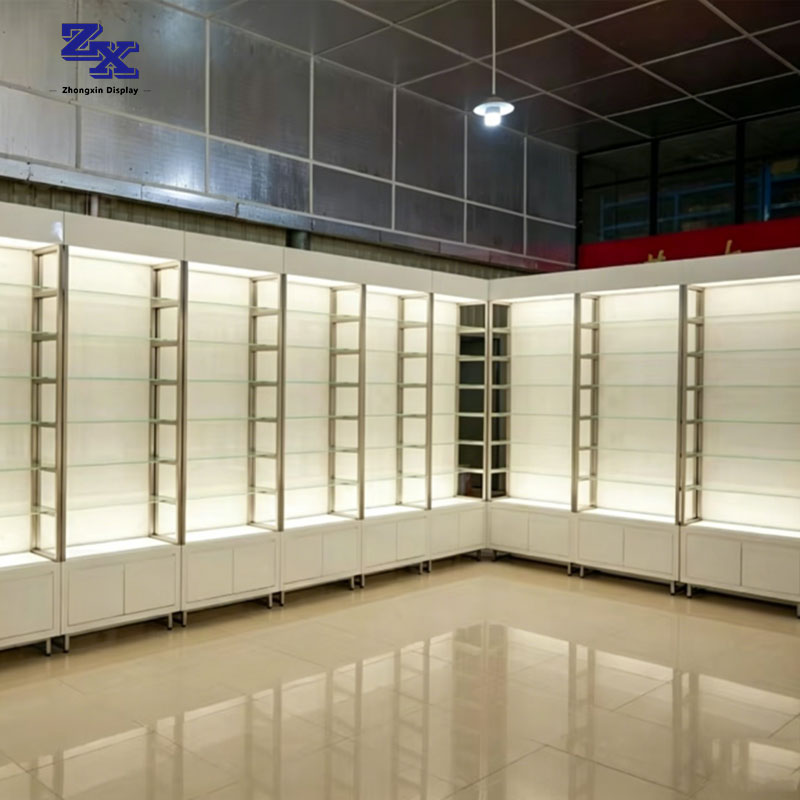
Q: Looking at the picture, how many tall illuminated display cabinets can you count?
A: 9